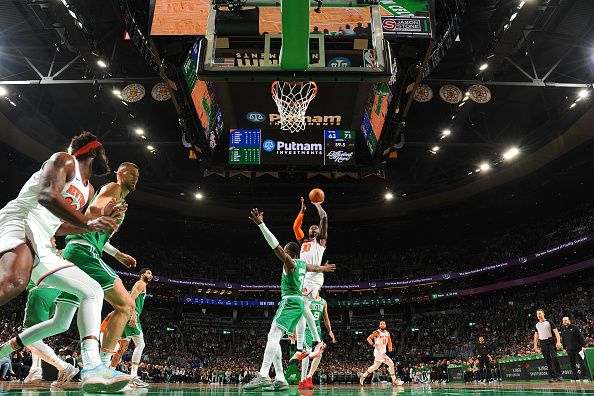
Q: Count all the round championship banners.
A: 5